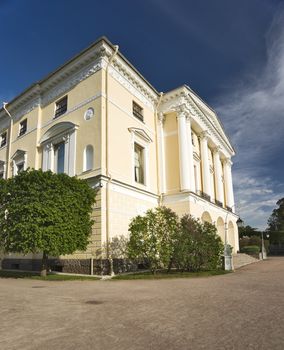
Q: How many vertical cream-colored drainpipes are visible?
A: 3